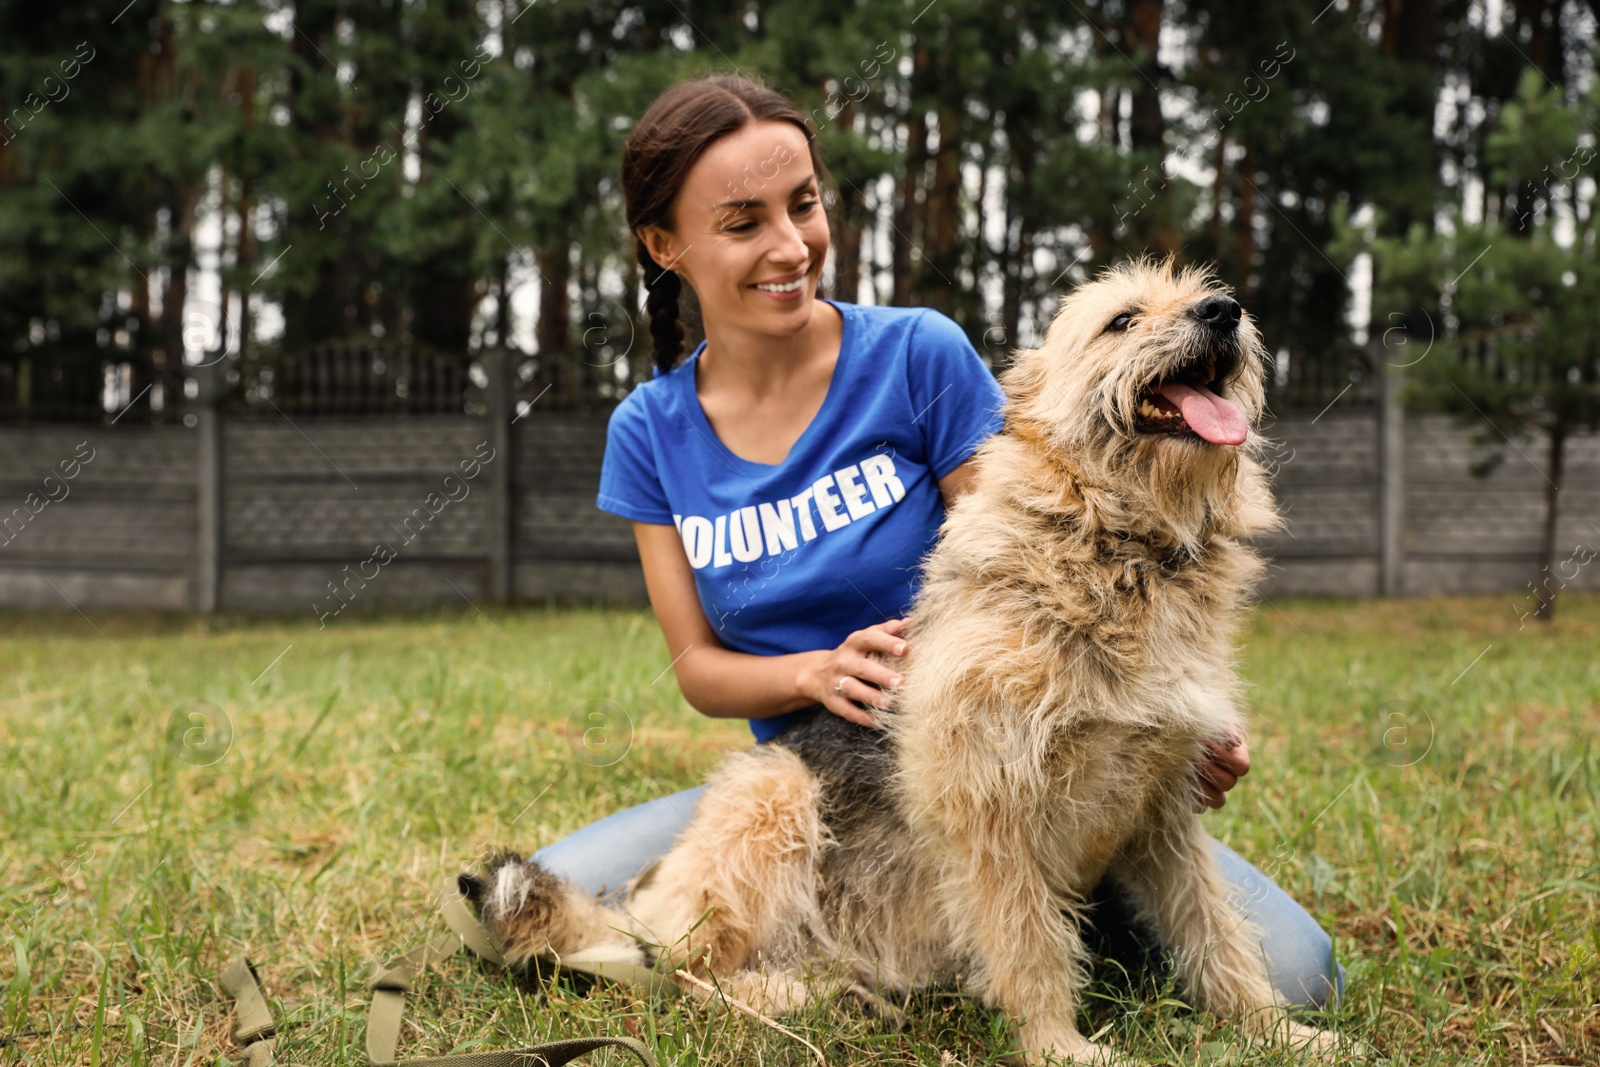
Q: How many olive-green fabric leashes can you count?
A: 1